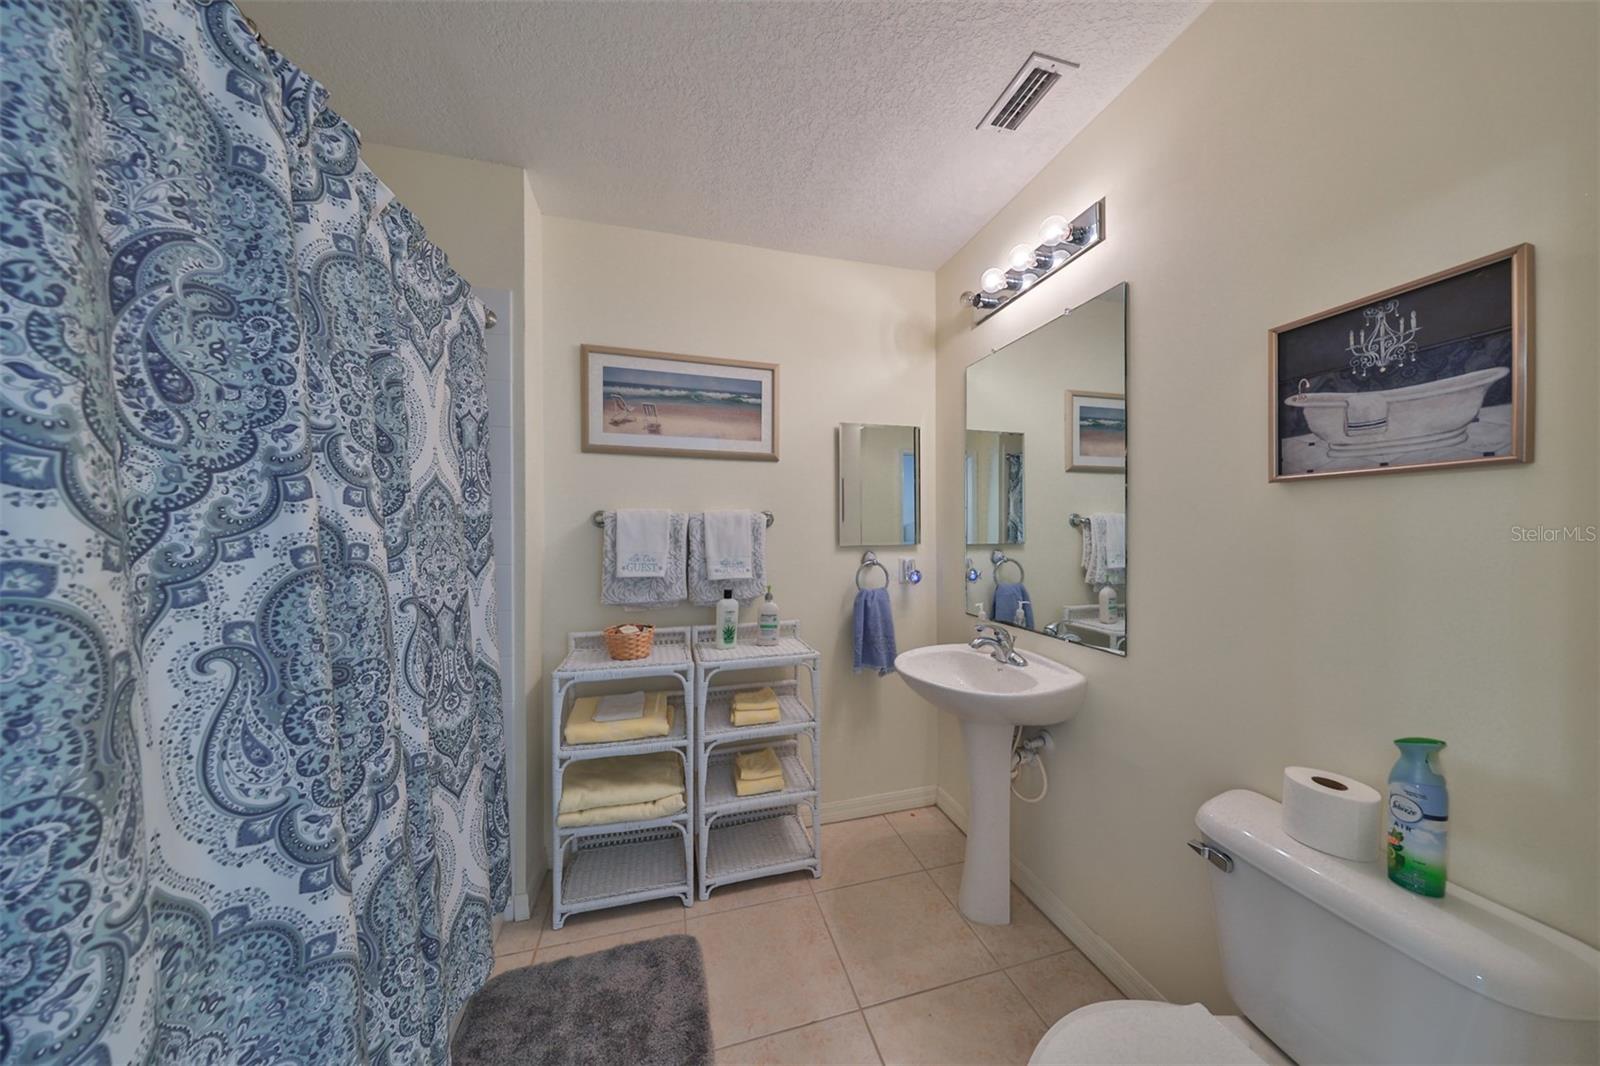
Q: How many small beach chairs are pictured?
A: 2